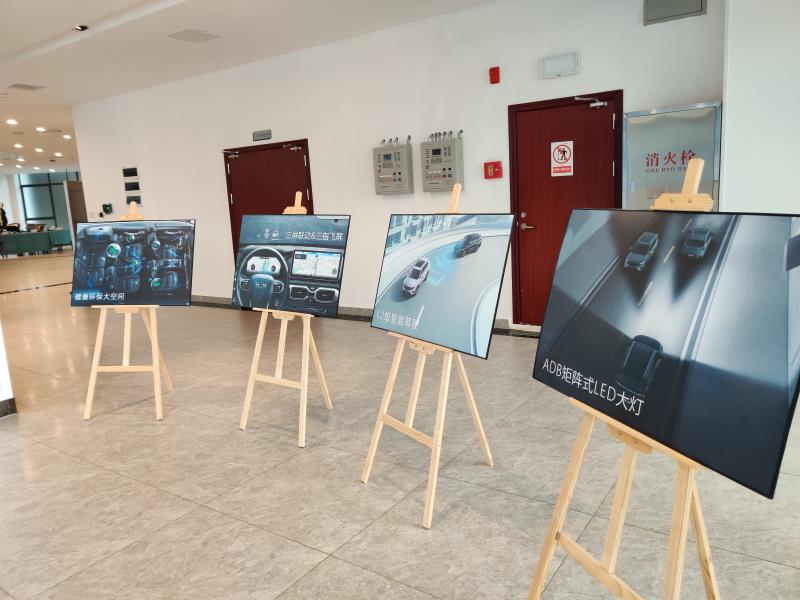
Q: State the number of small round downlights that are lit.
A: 11